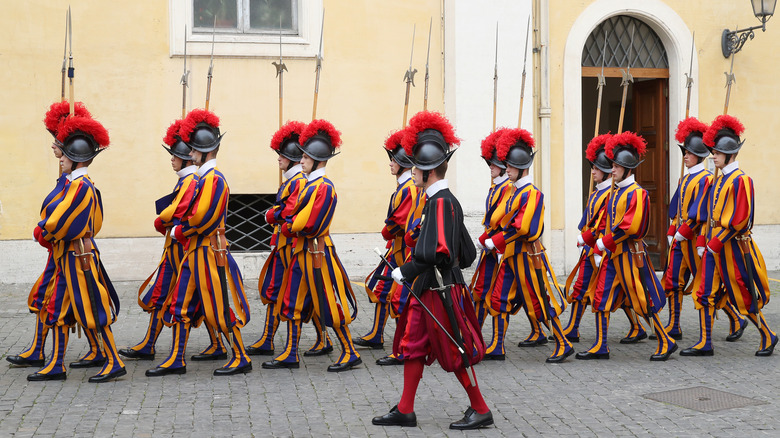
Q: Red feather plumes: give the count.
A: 14